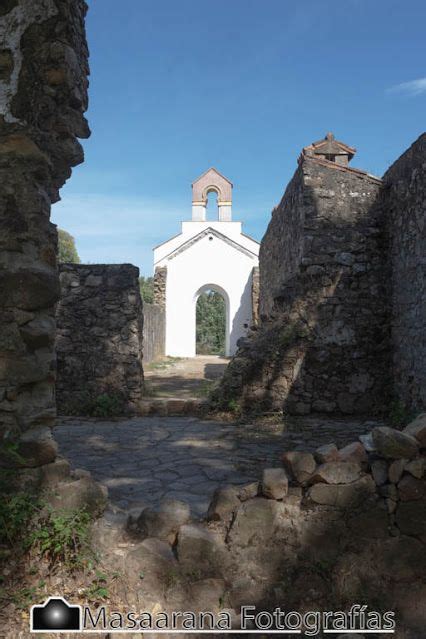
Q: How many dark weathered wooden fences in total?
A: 1